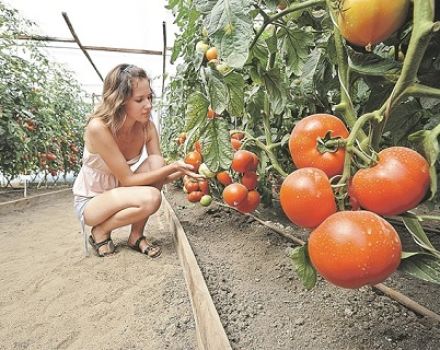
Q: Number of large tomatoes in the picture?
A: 5